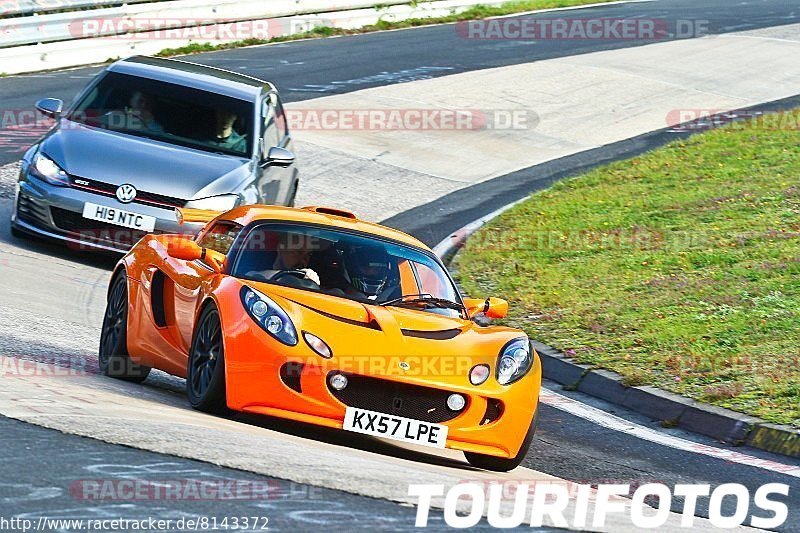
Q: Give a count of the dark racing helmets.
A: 1